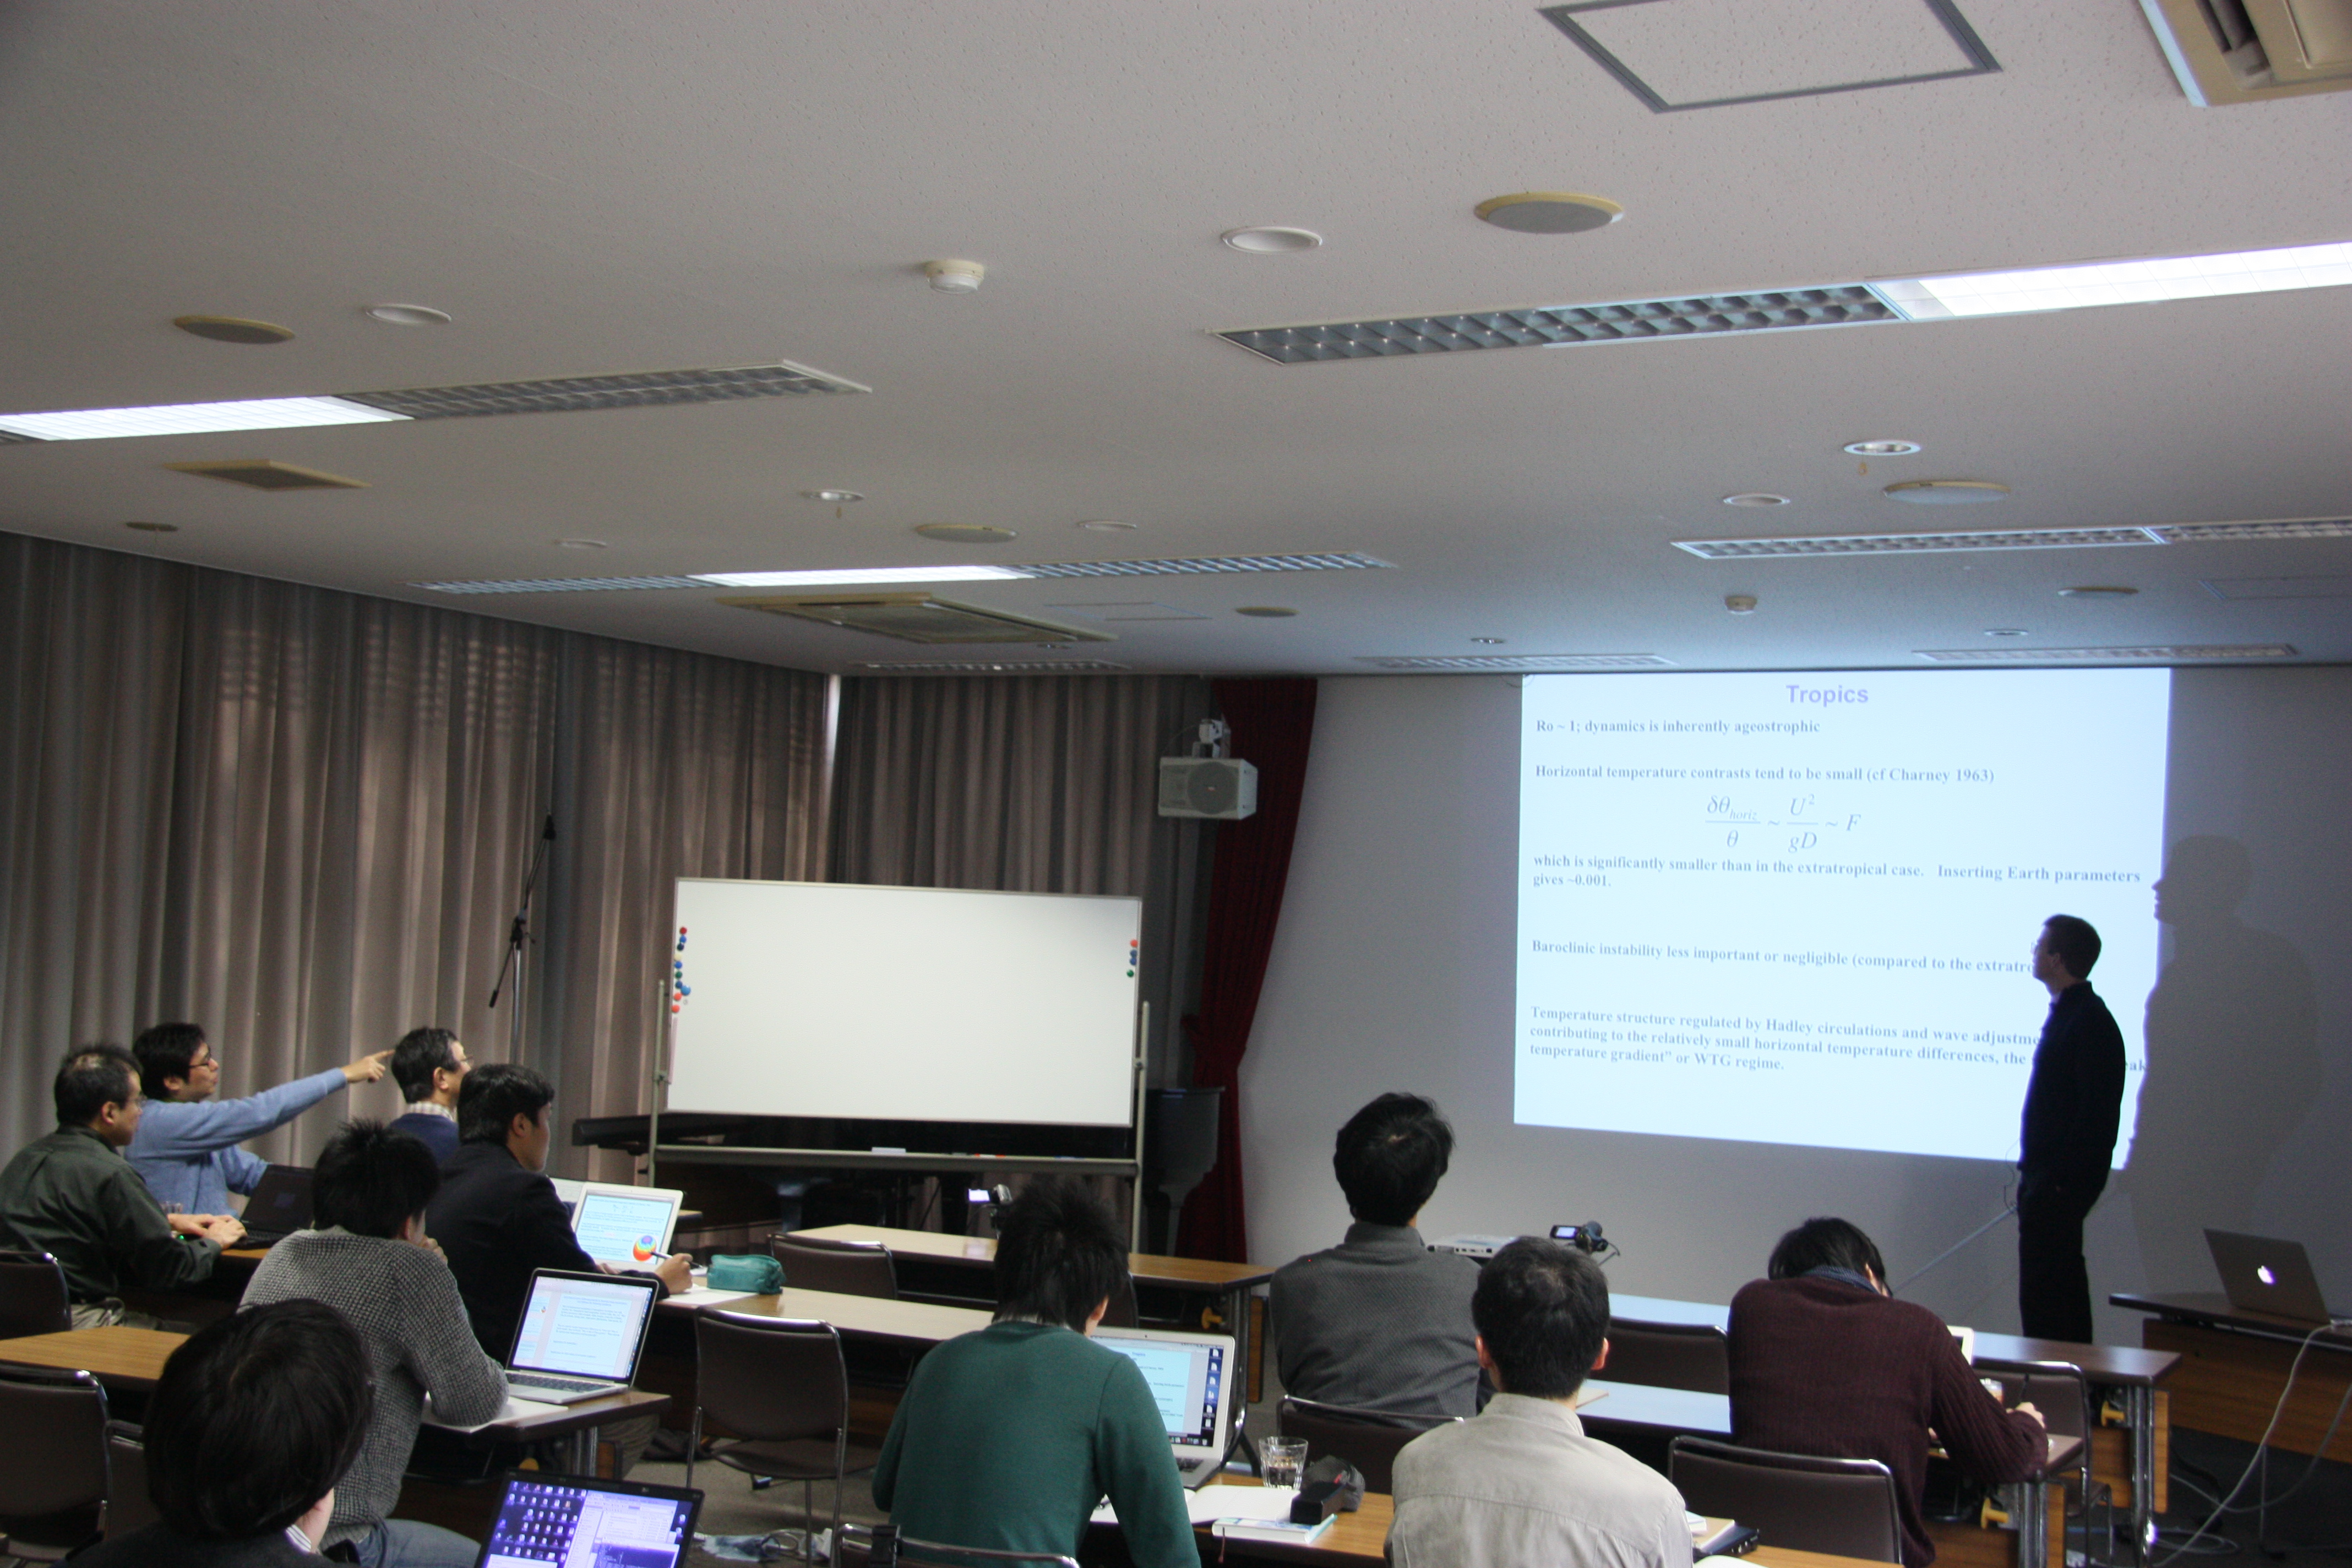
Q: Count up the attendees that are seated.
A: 10